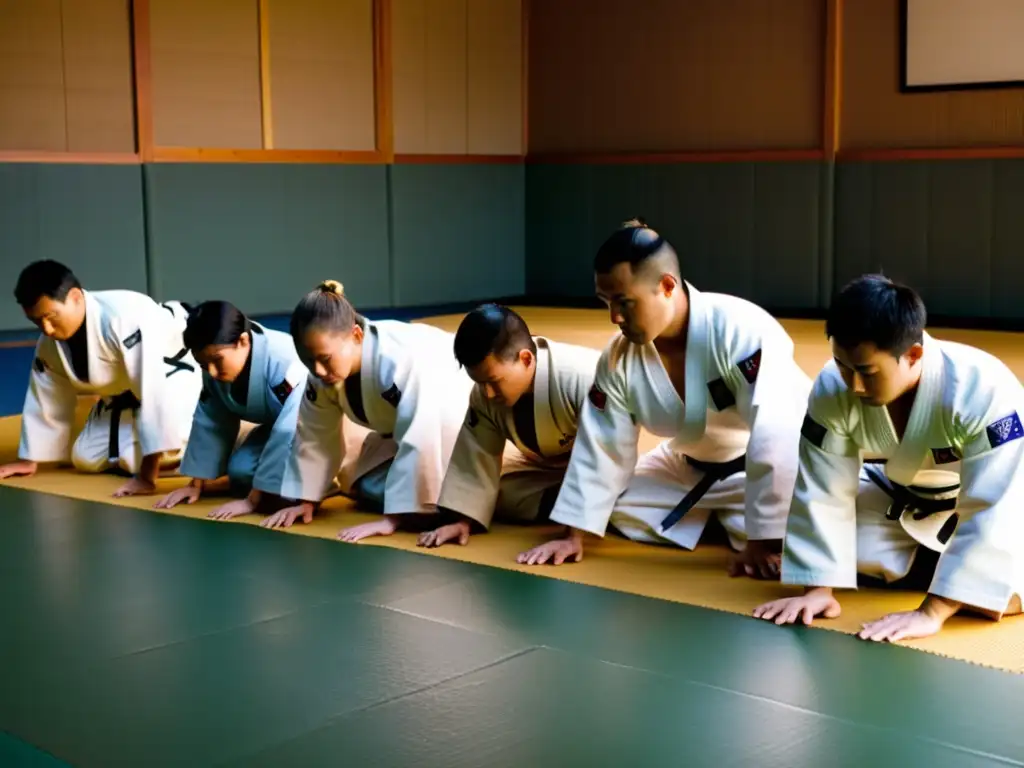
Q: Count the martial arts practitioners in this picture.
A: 6